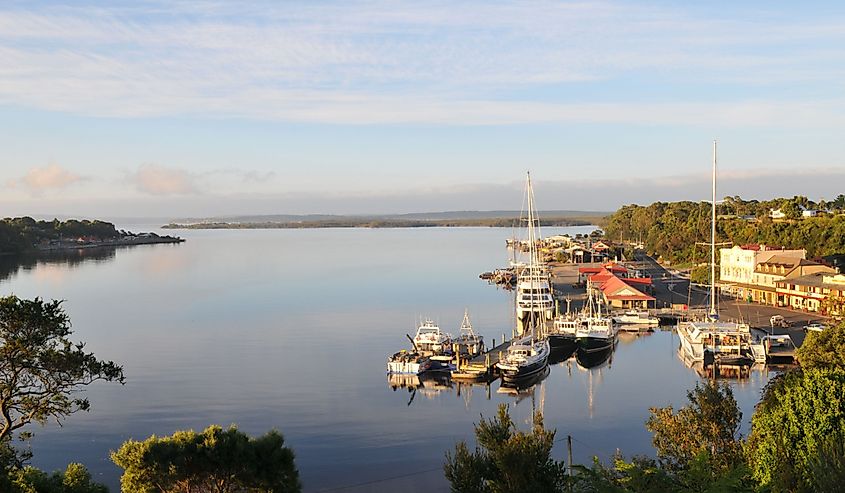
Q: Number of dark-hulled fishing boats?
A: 2